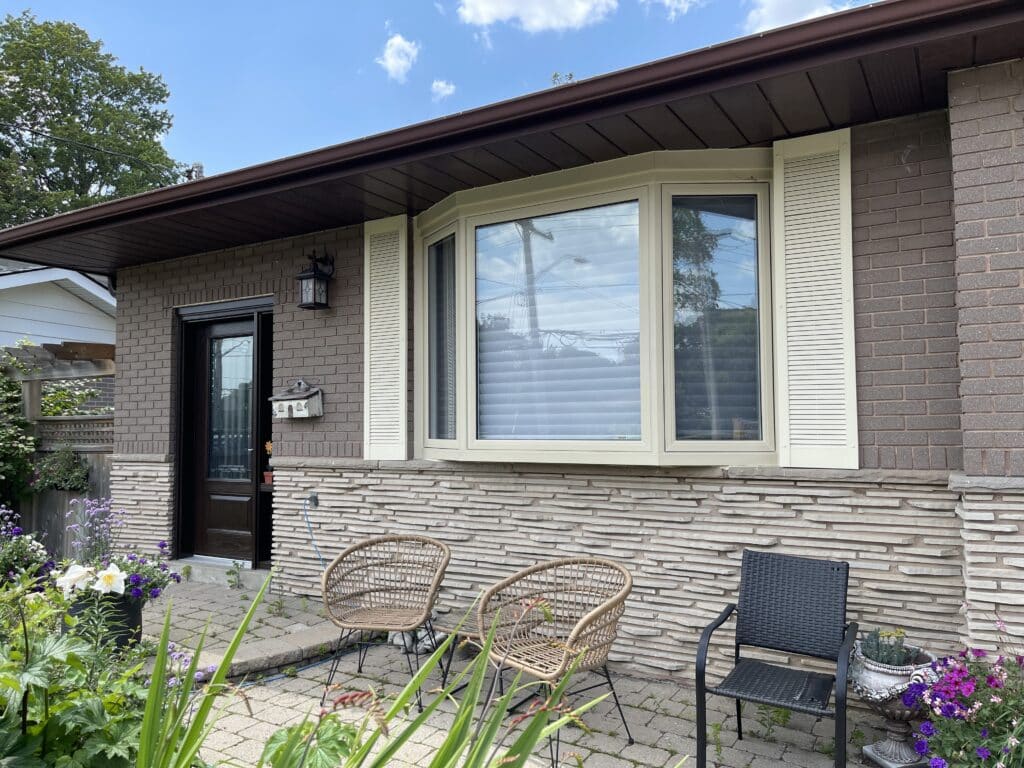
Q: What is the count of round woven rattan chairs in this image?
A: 2